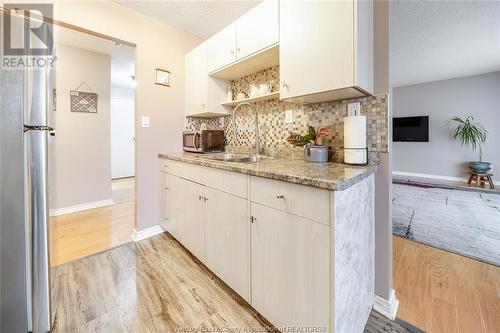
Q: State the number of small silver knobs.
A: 11